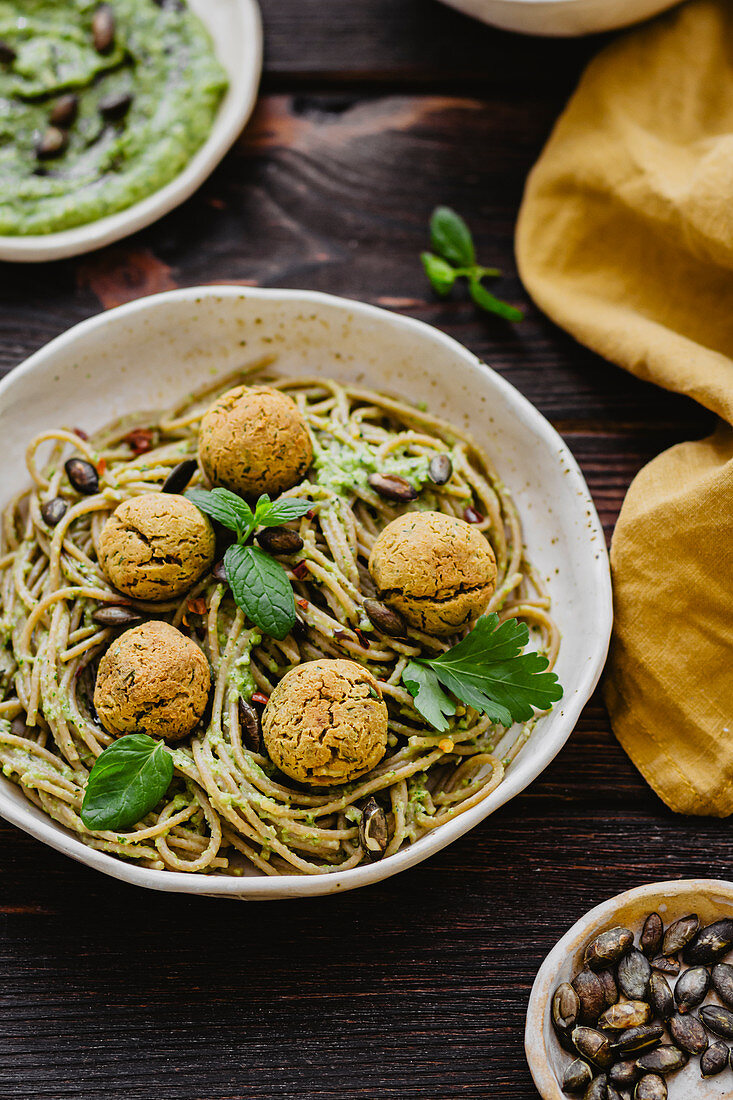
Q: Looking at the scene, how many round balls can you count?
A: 5